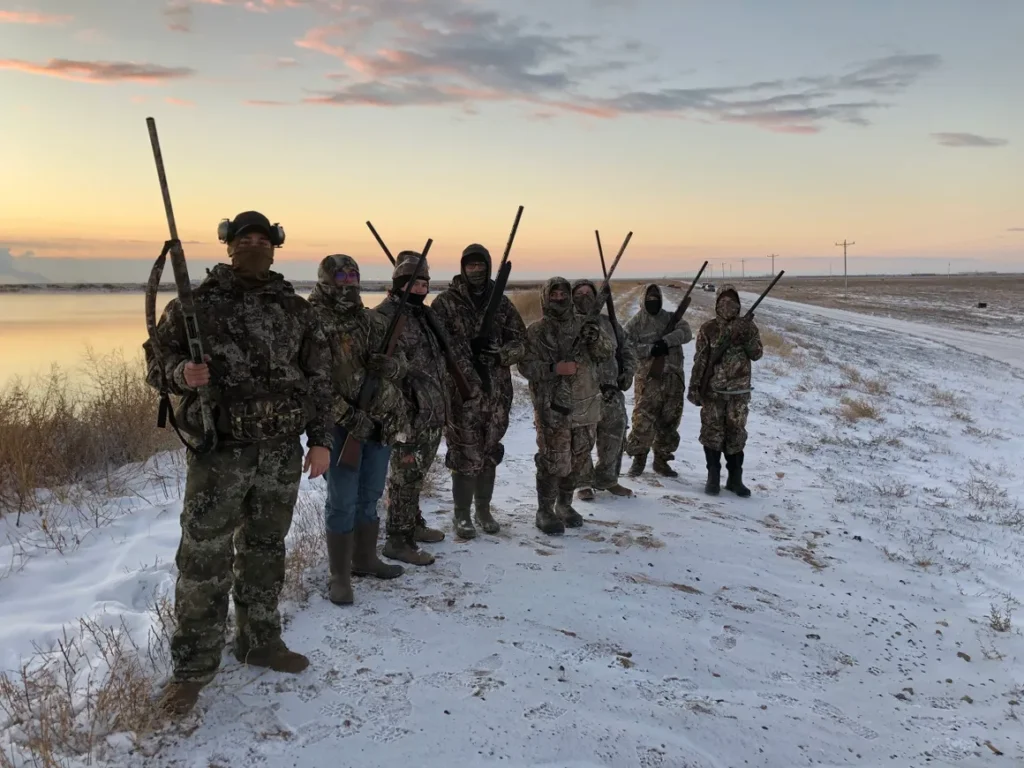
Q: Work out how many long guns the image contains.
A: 8